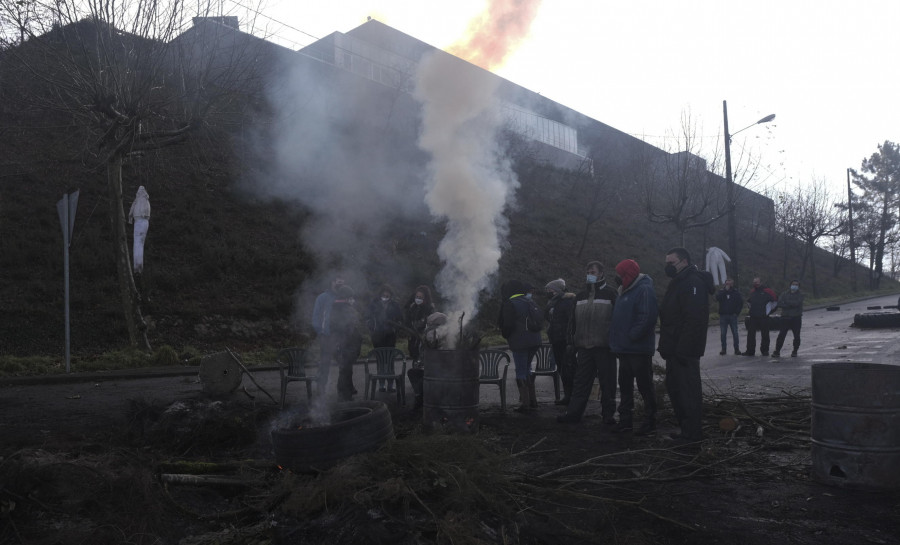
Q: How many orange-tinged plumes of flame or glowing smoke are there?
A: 1